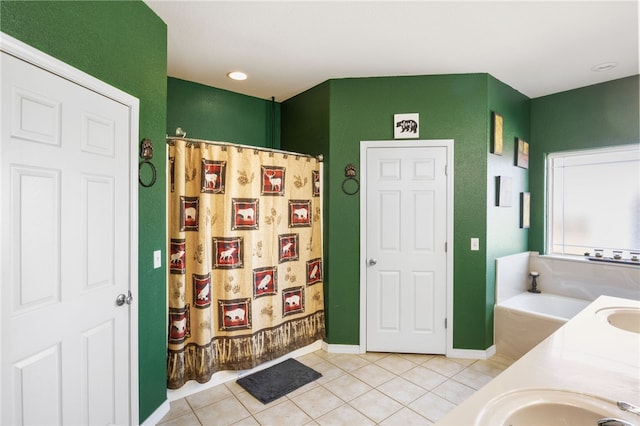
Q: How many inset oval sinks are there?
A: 2